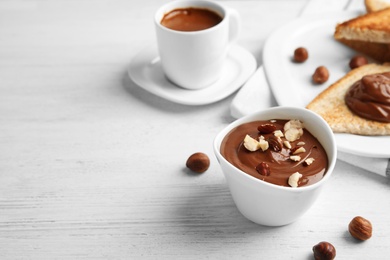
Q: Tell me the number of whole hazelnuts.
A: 6